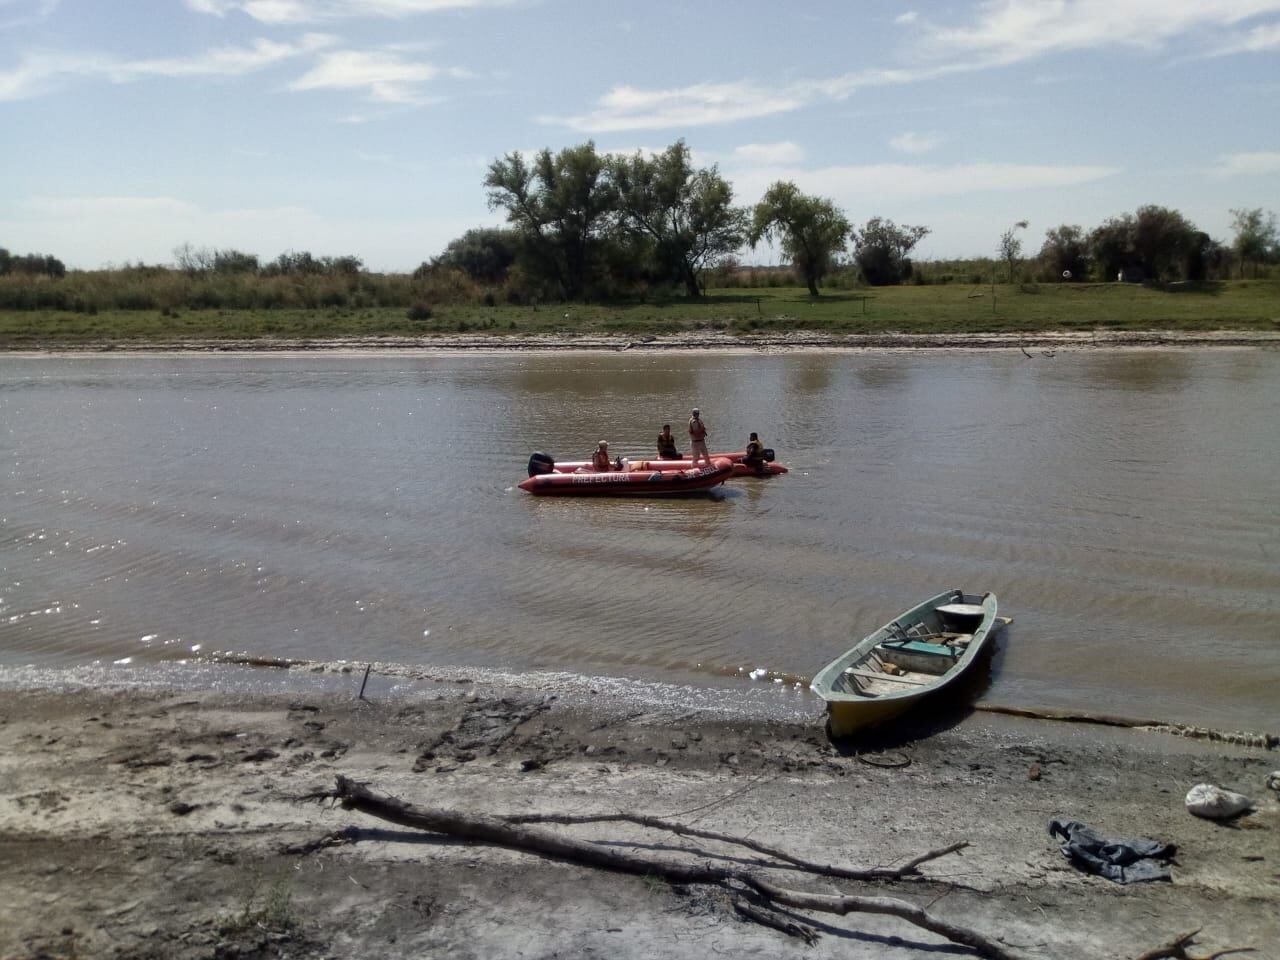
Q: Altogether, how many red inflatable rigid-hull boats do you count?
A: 2